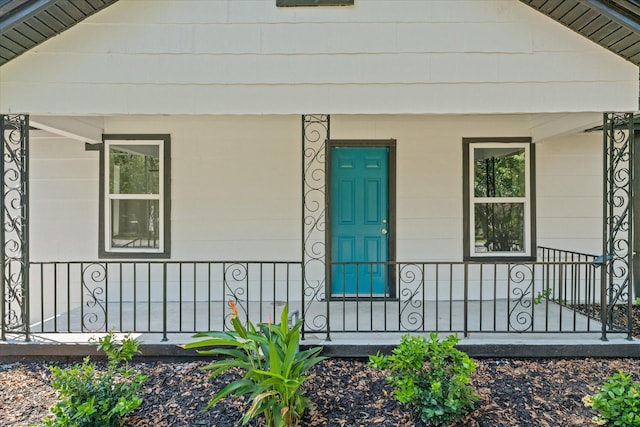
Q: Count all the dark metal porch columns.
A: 3